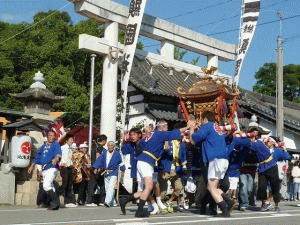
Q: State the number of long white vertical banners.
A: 2